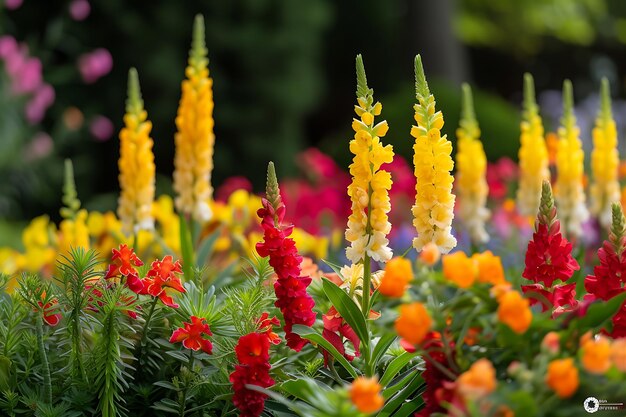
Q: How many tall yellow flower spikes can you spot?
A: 8